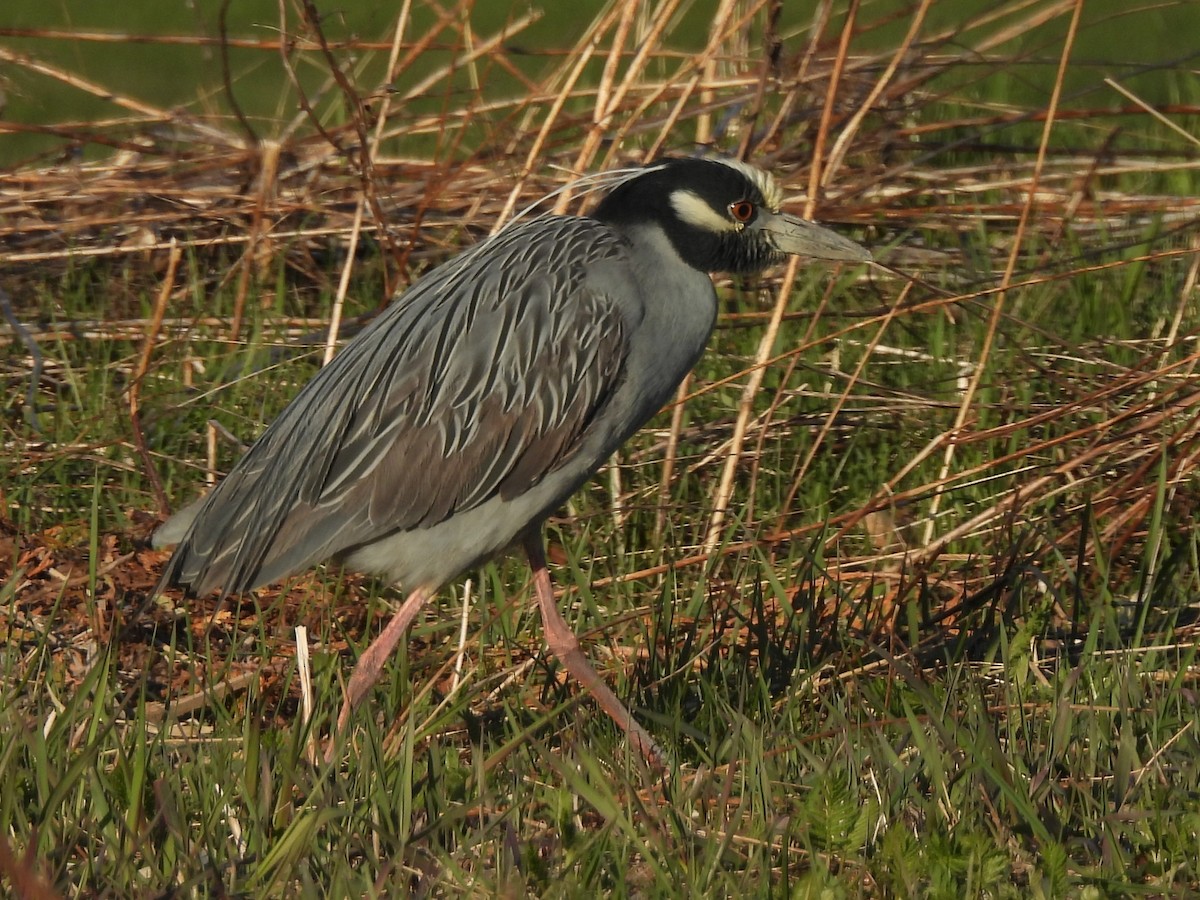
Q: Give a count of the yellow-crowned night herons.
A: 1